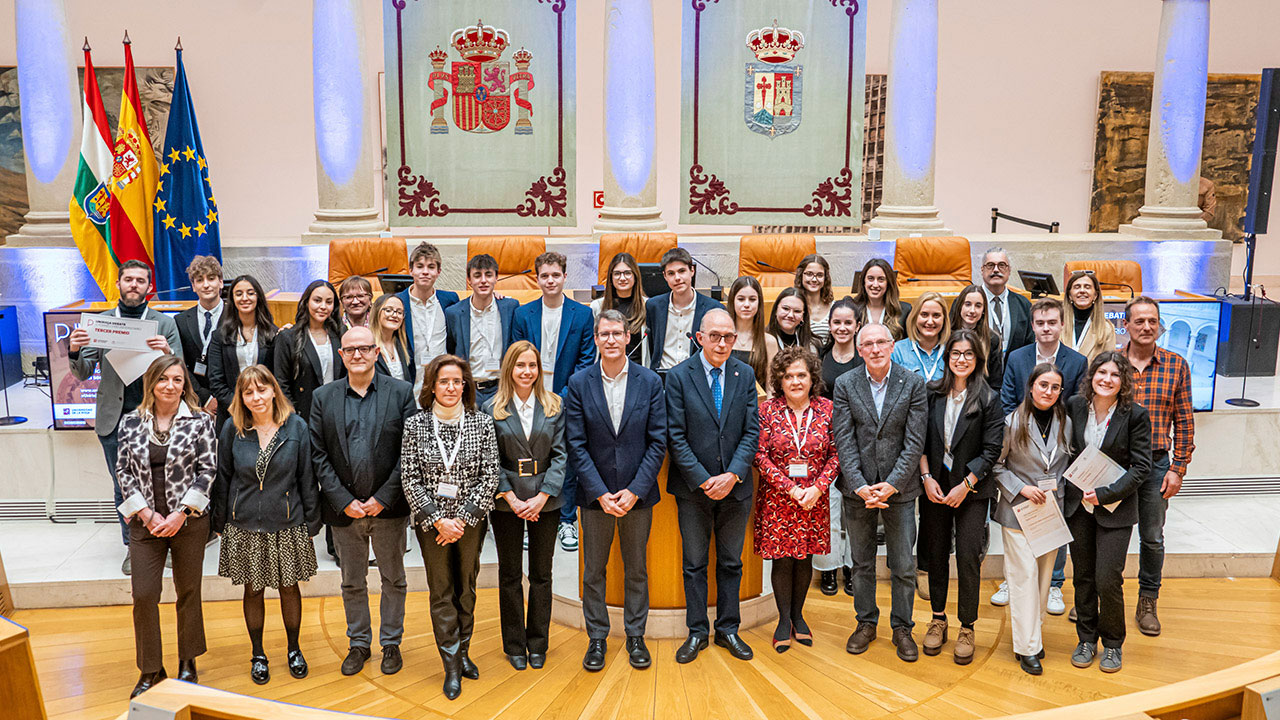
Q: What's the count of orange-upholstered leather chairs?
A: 6